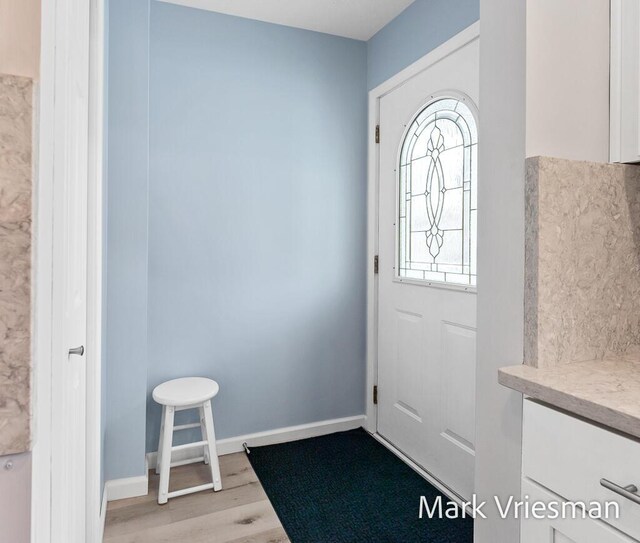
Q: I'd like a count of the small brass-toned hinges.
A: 3